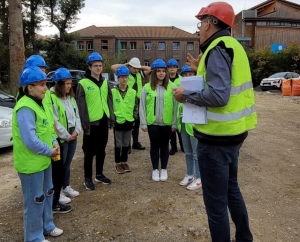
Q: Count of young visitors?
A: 9